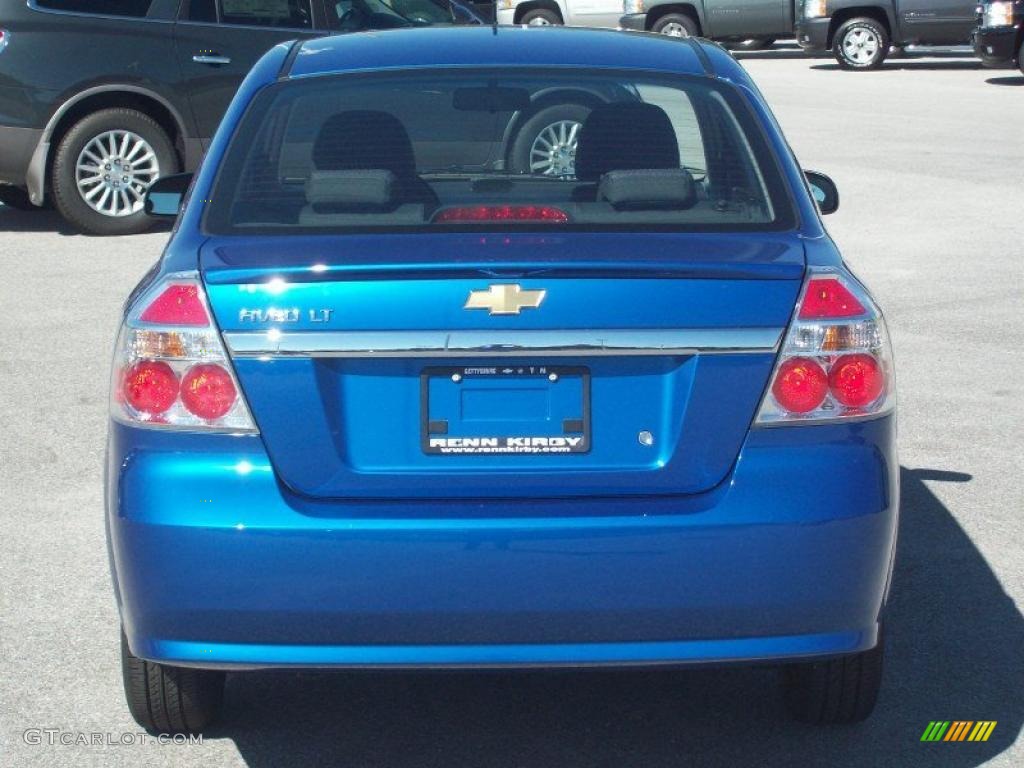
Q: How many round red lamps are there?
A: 4